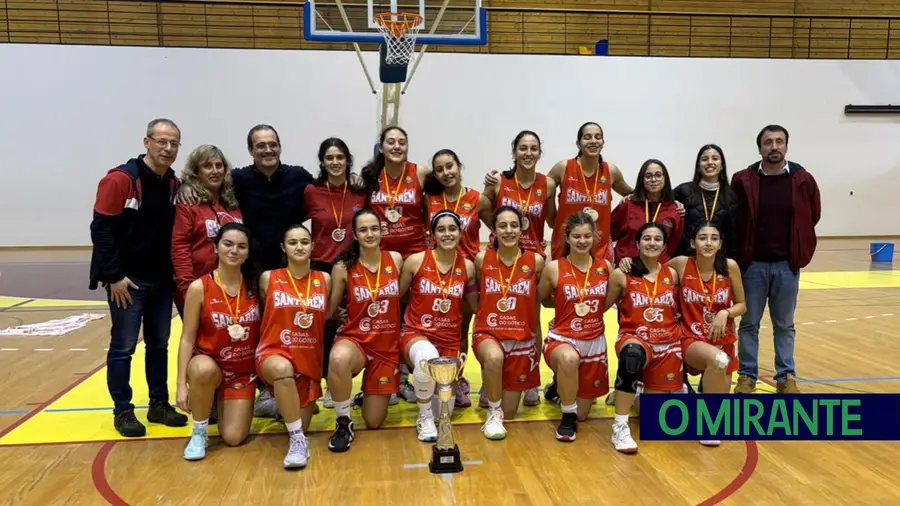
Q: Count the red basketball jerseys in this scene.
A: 12